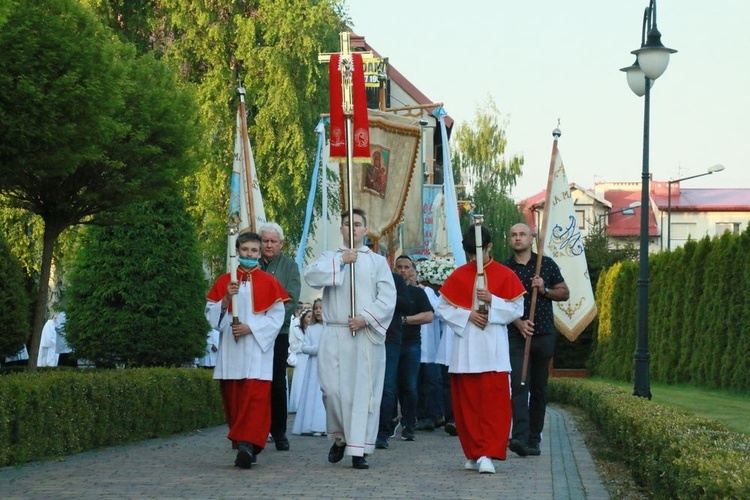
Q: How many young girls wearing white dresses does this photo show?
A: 2